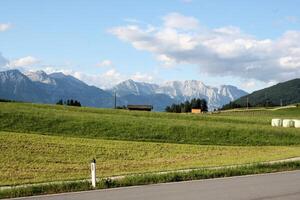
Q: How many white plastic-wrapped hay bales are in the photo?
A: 3